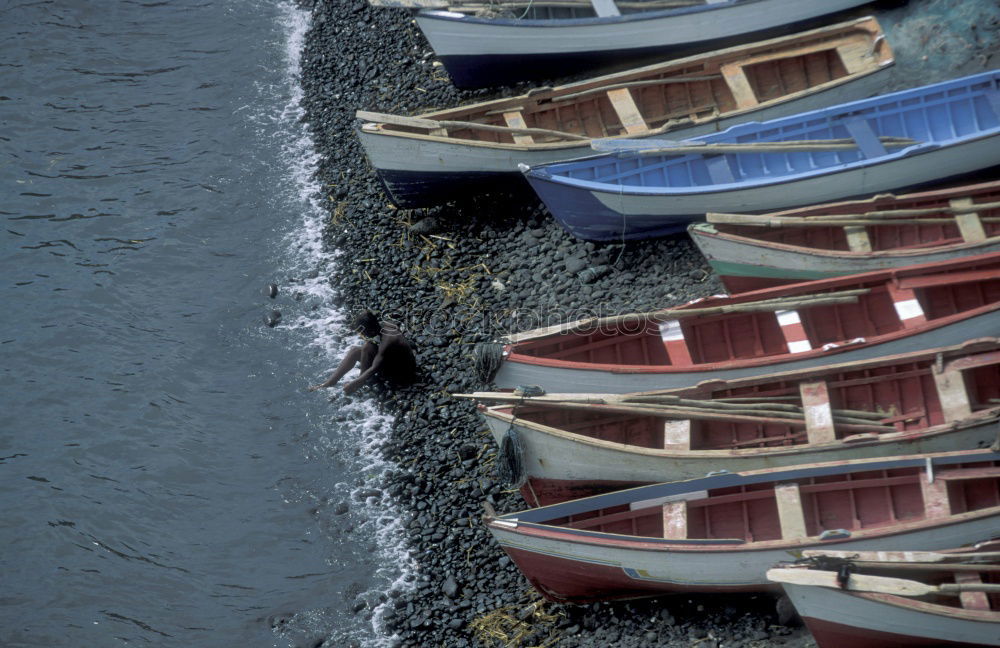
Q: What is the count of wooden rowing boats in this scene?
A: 8